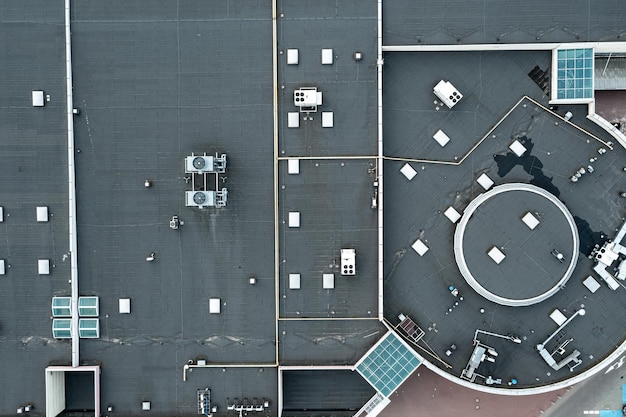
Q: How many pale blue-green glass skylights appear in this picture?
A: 6